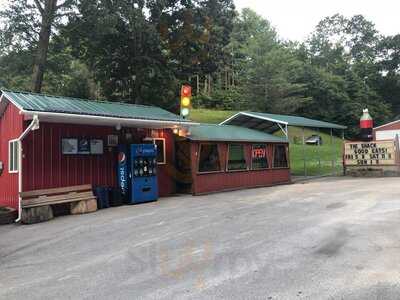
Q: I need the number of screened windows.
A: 4